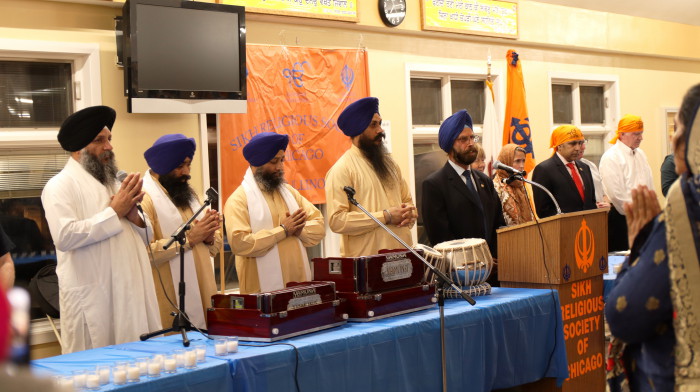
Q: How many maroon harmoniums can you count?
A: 2